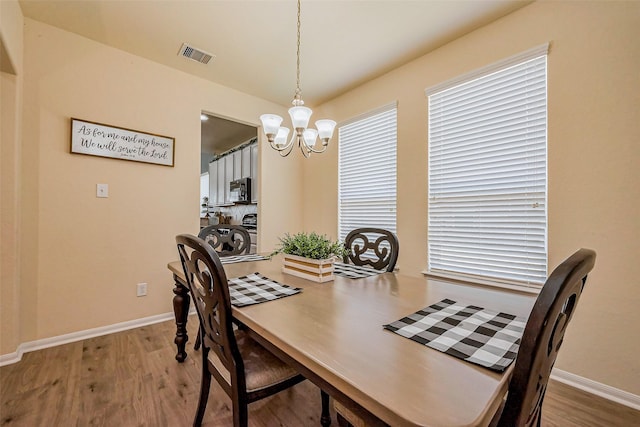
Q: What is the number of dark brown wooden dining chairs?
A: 4